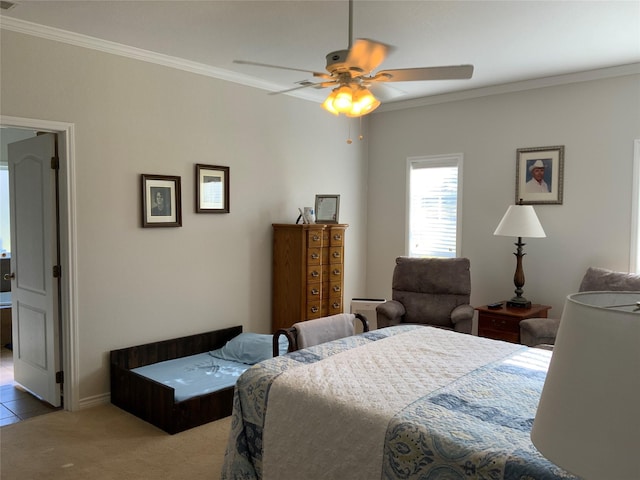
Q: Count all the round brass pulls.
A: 10